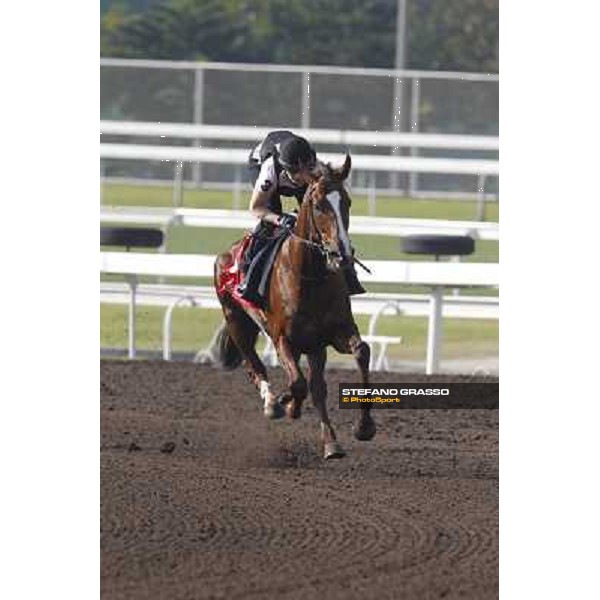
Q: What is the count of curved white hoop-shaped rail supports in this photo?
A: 2